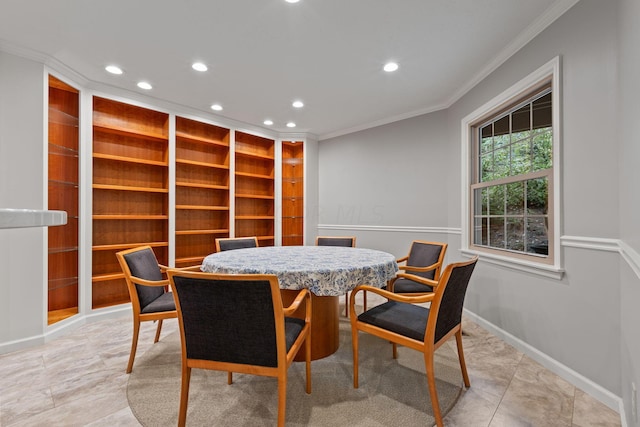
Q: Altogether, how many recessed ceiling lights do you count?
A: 9